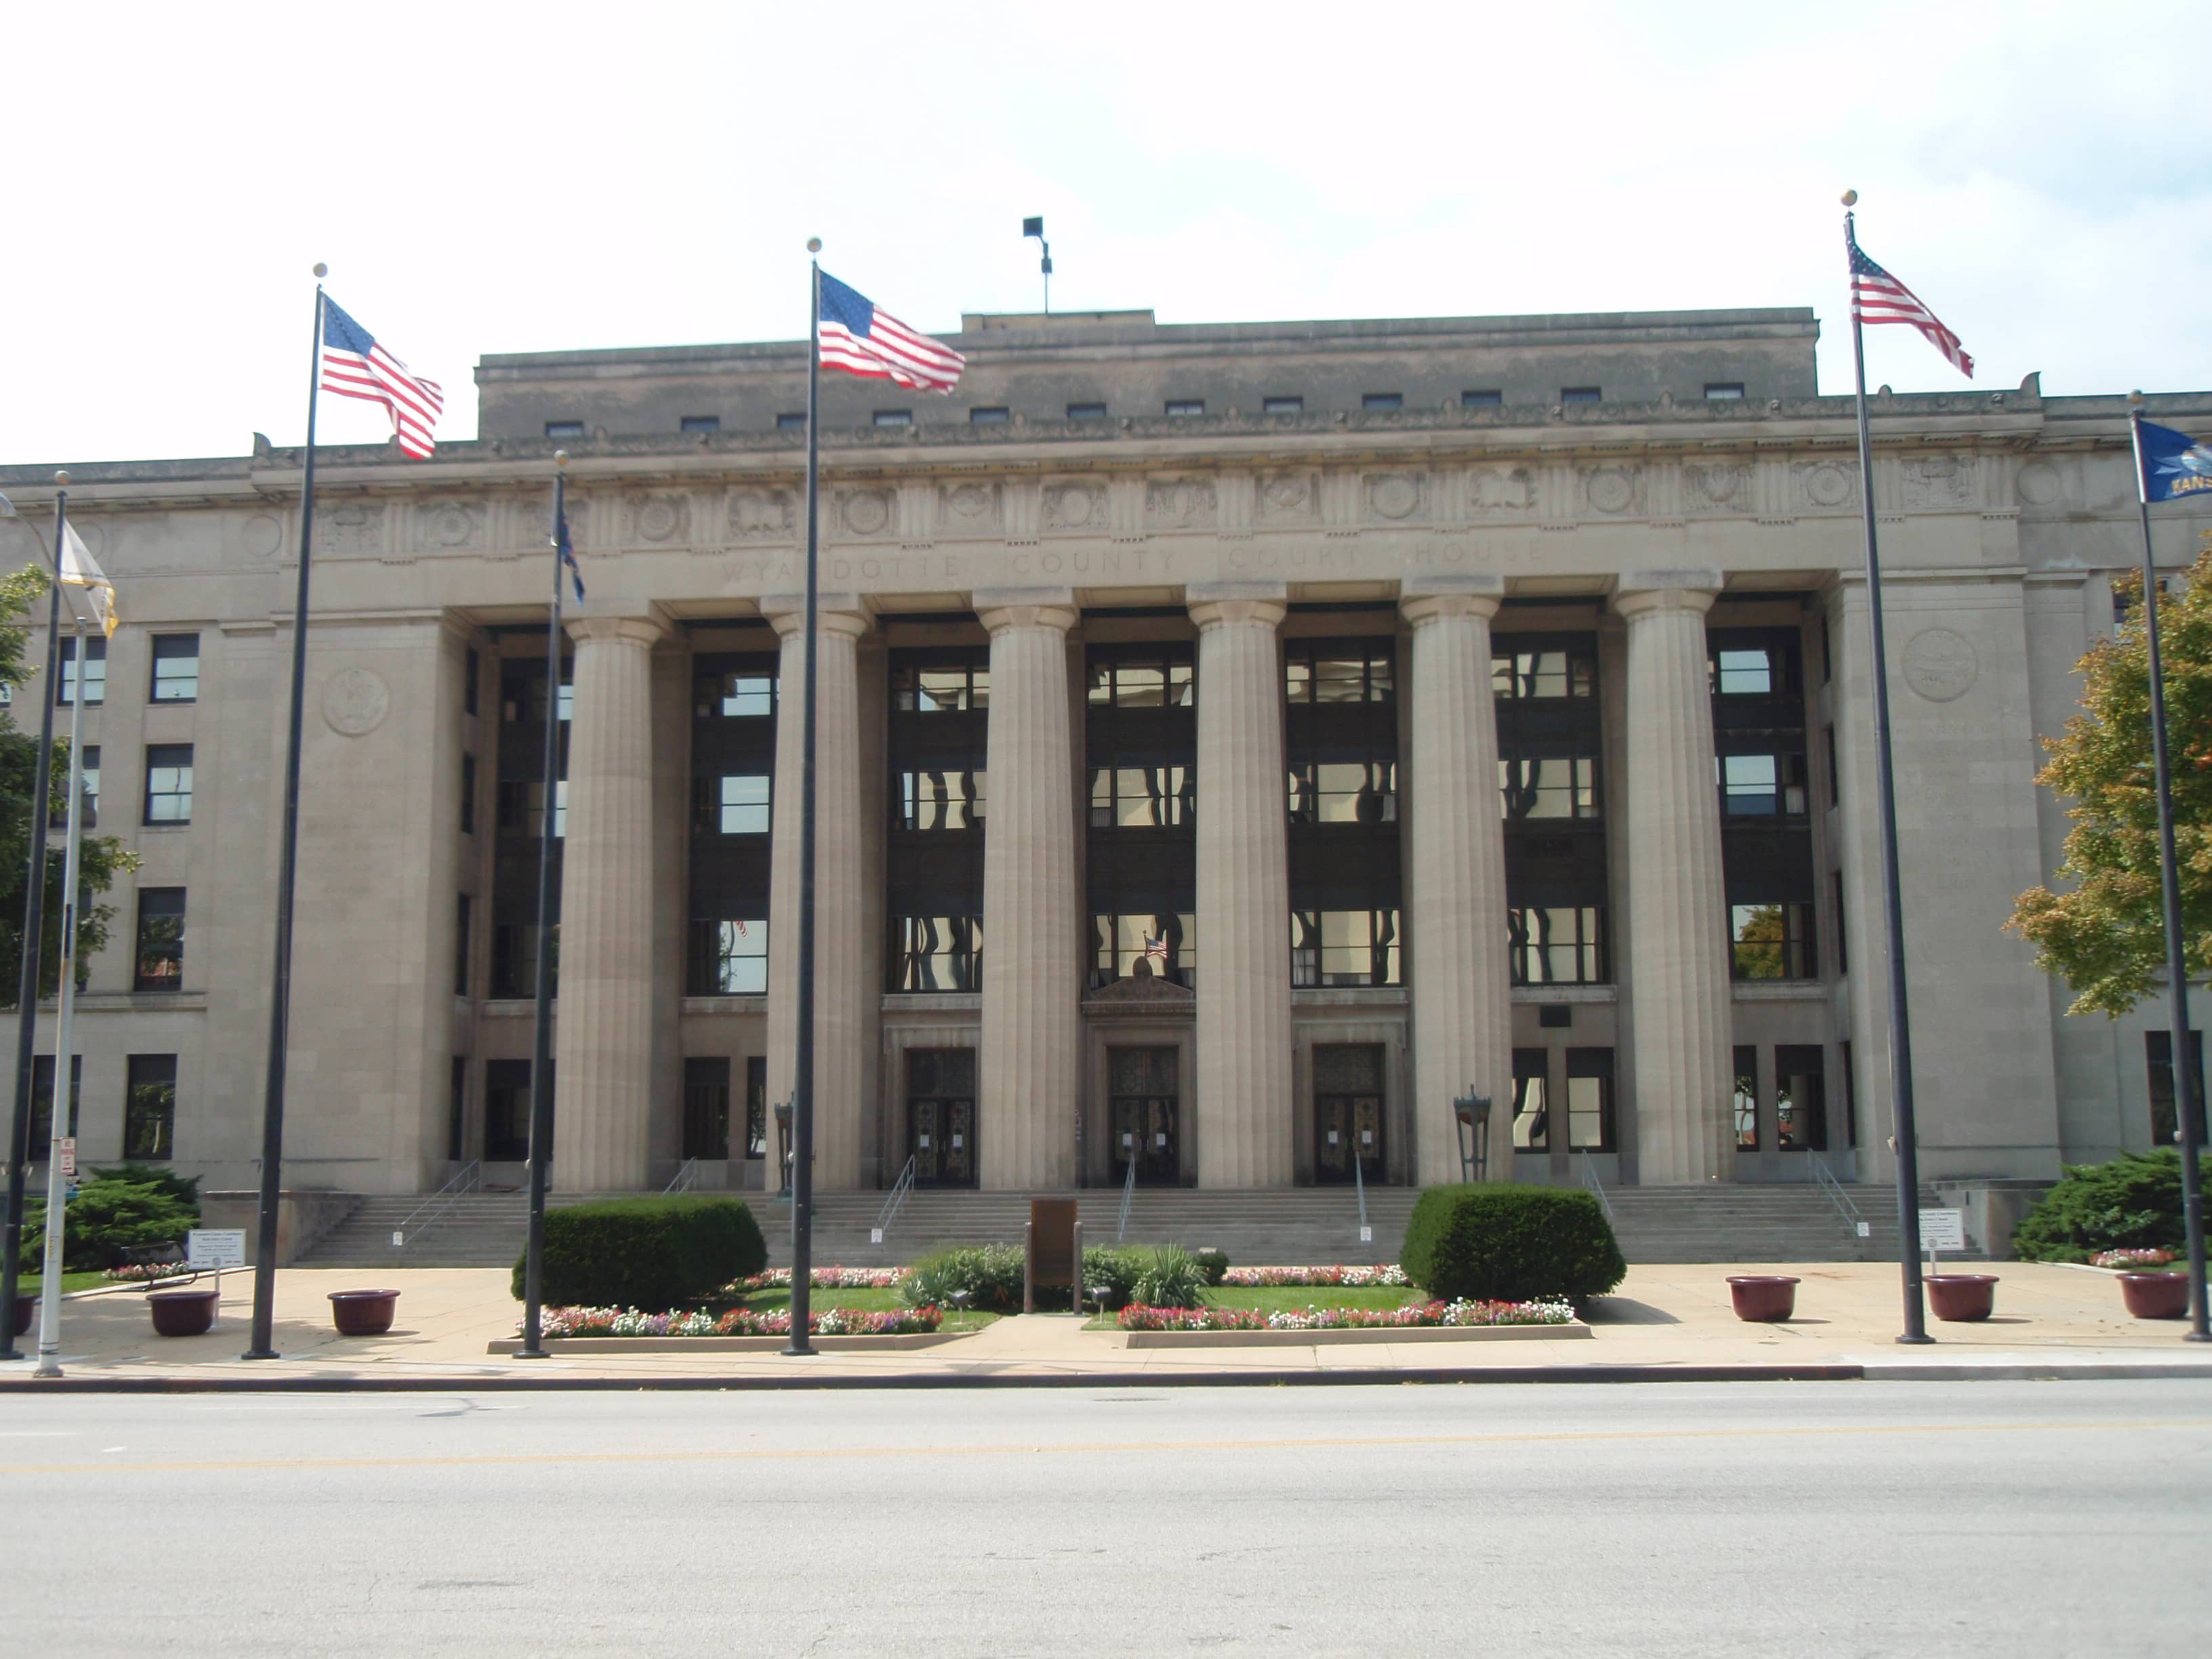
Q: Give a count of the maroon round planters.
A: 6